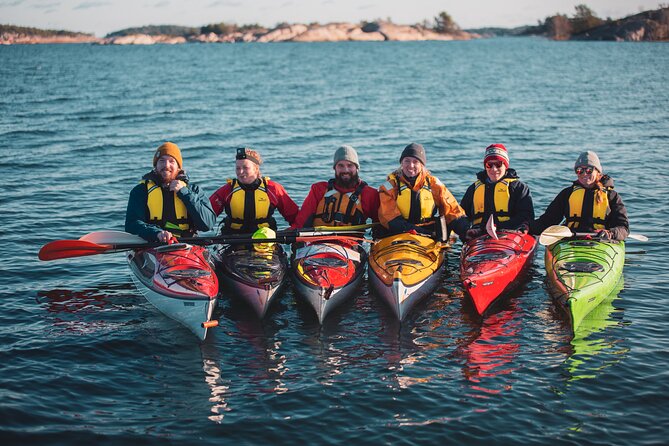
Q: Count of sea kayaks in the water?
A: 6